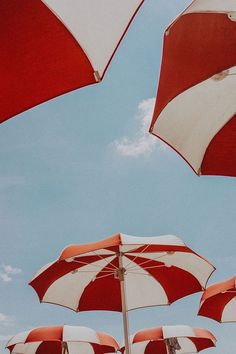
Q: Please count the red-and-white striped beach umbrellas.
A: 6